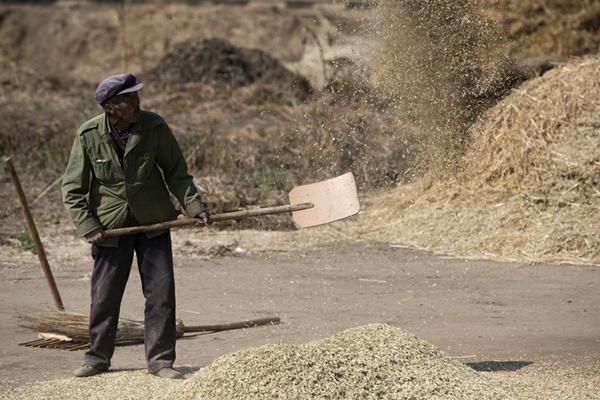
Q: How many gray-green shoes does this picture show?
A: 2